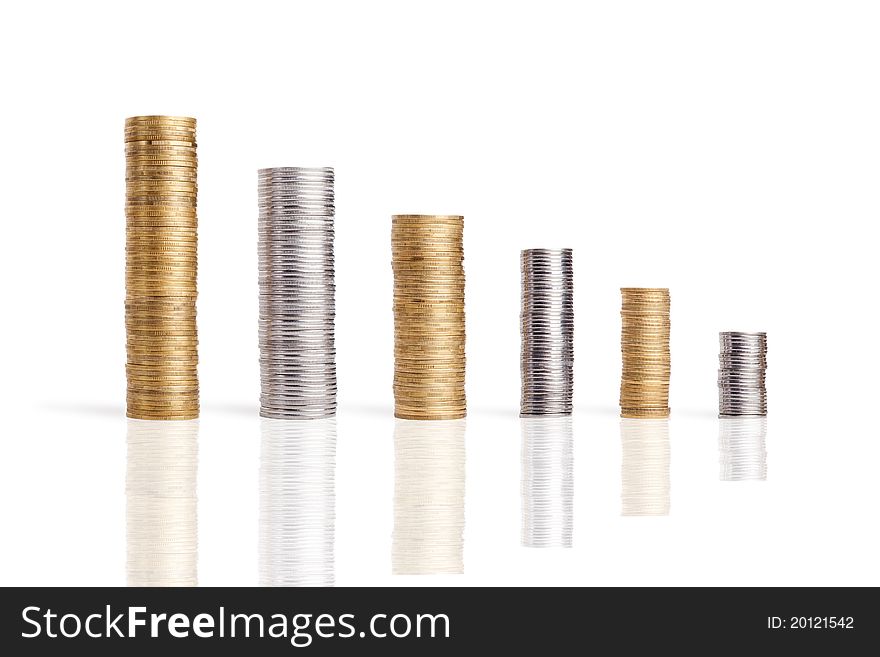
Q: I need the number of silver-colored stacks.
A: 3